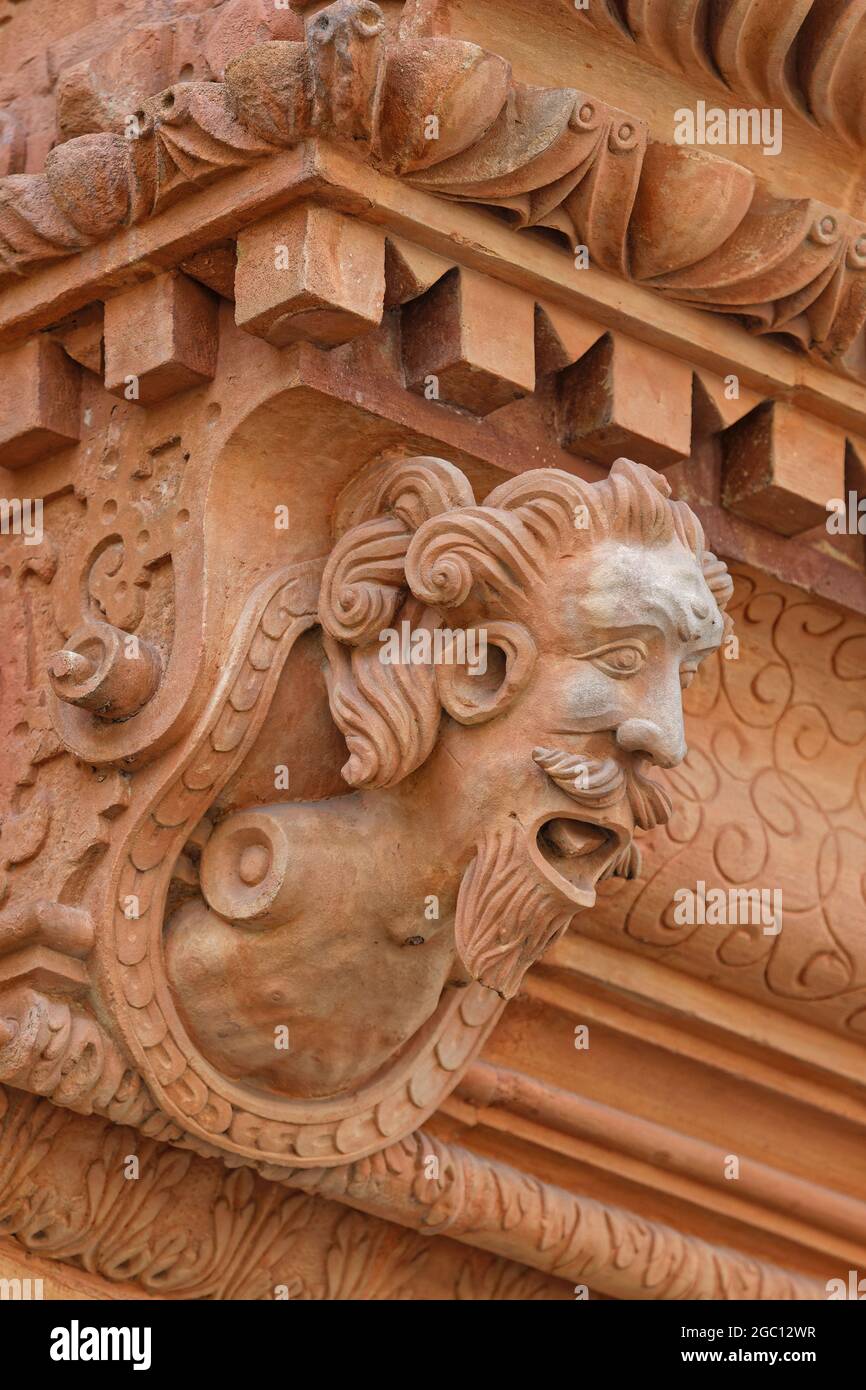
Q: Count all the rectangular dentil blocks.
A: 6